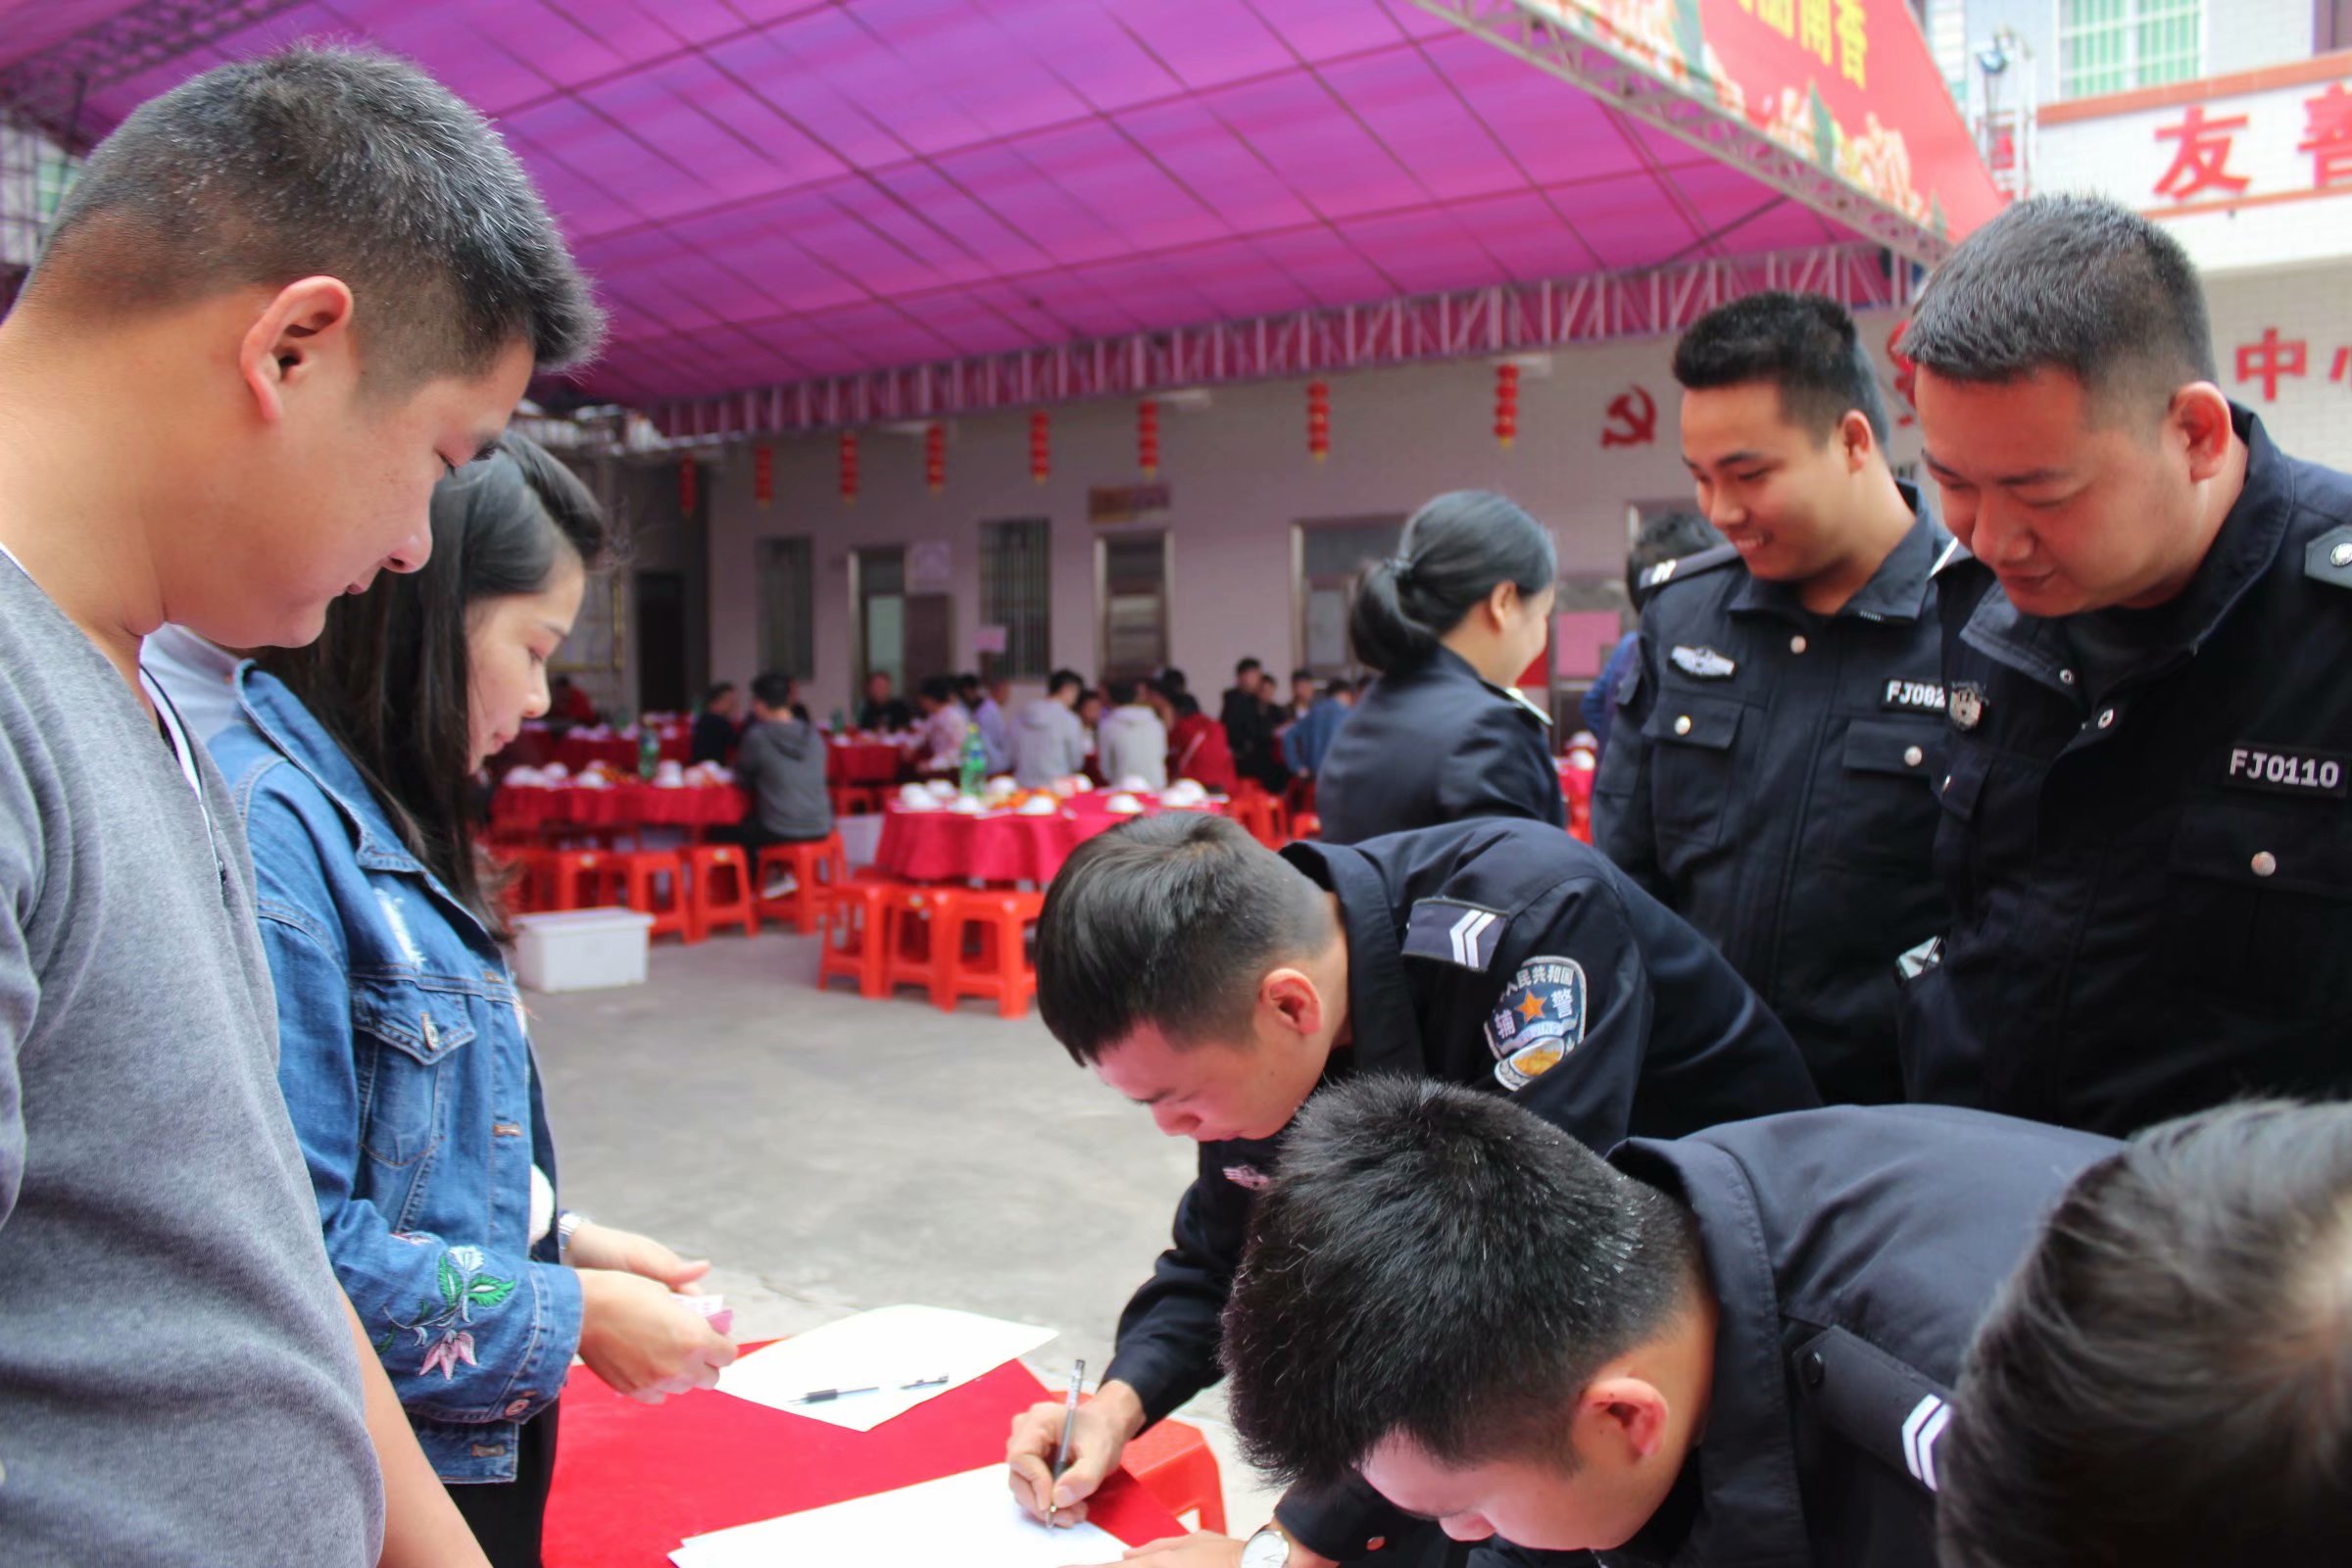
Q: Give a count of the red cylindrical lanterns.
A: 8